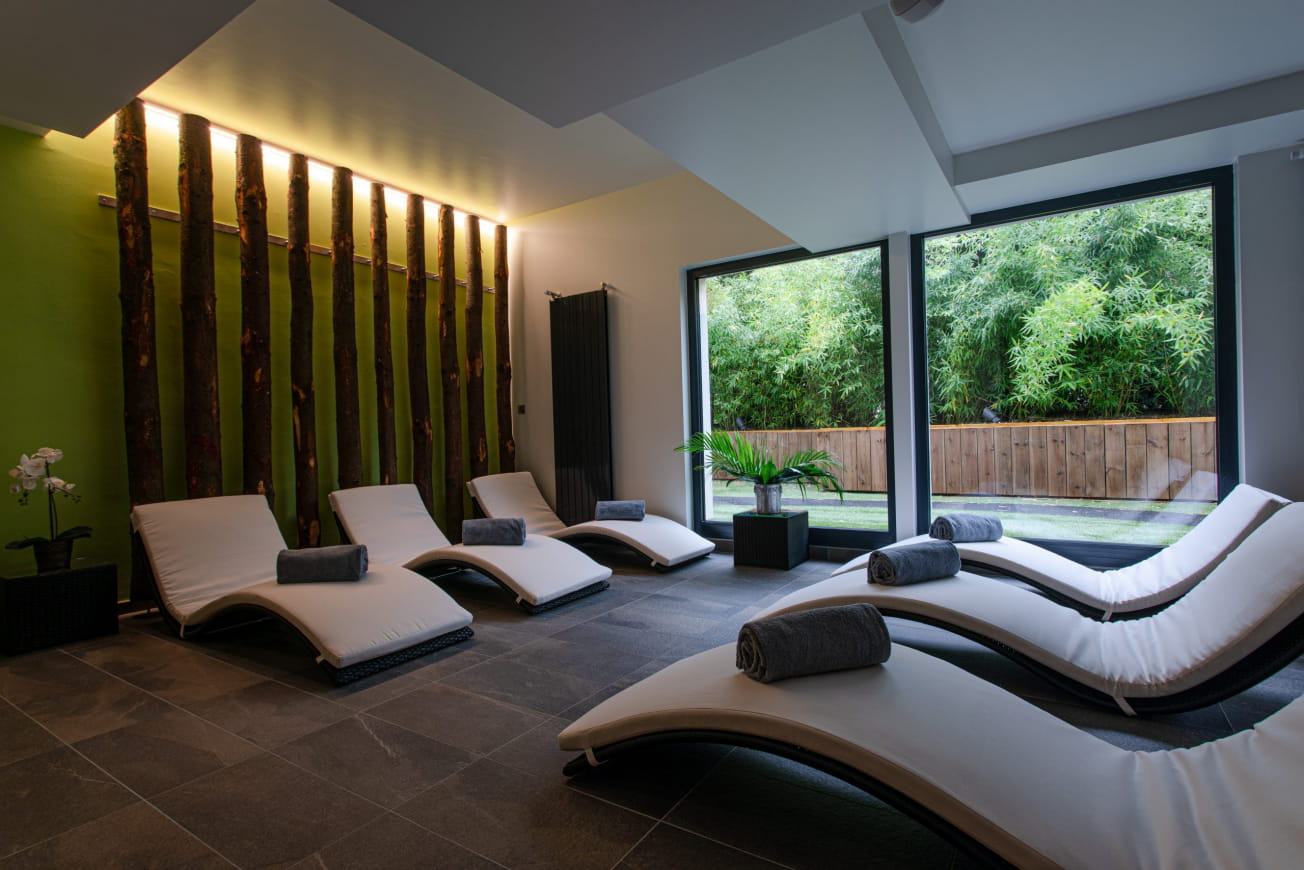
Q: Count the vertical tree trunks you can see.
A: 10